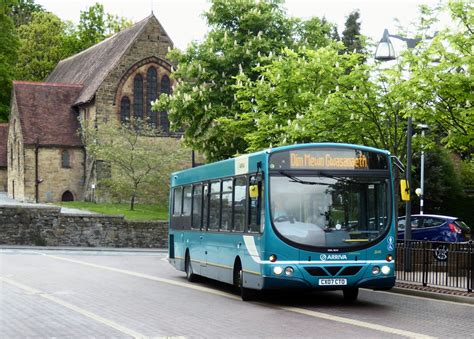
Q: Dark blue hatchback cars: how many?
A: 1